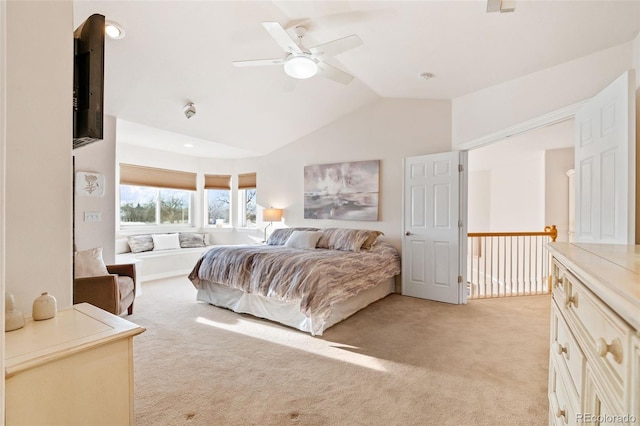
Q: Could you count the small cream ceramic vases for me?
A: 2